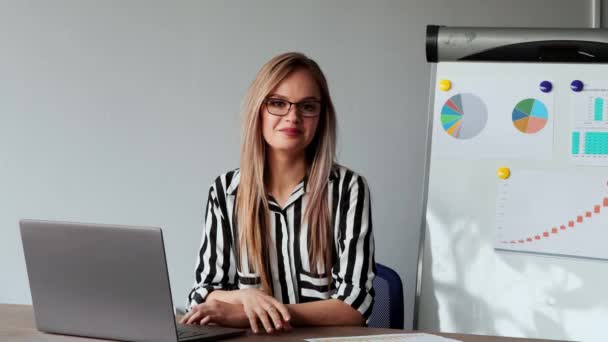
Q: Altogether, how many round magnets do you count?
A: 4